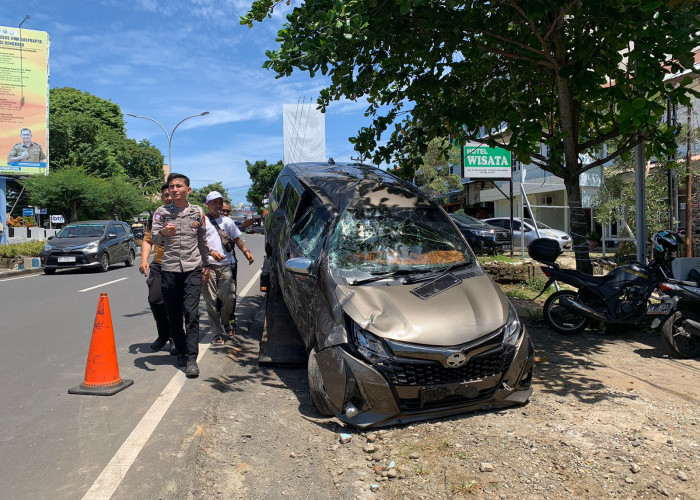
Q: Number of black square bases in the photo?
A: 1